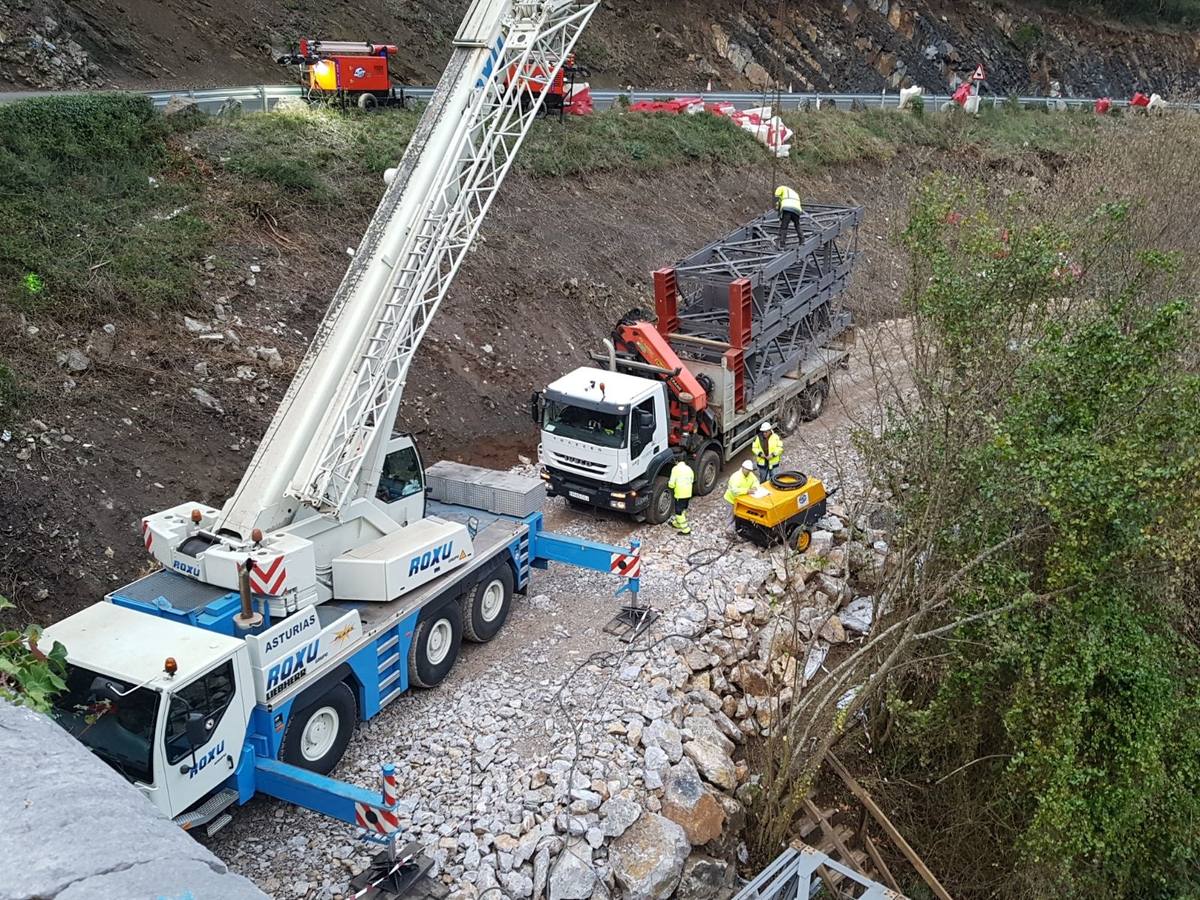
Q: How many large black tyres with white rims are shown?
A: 3